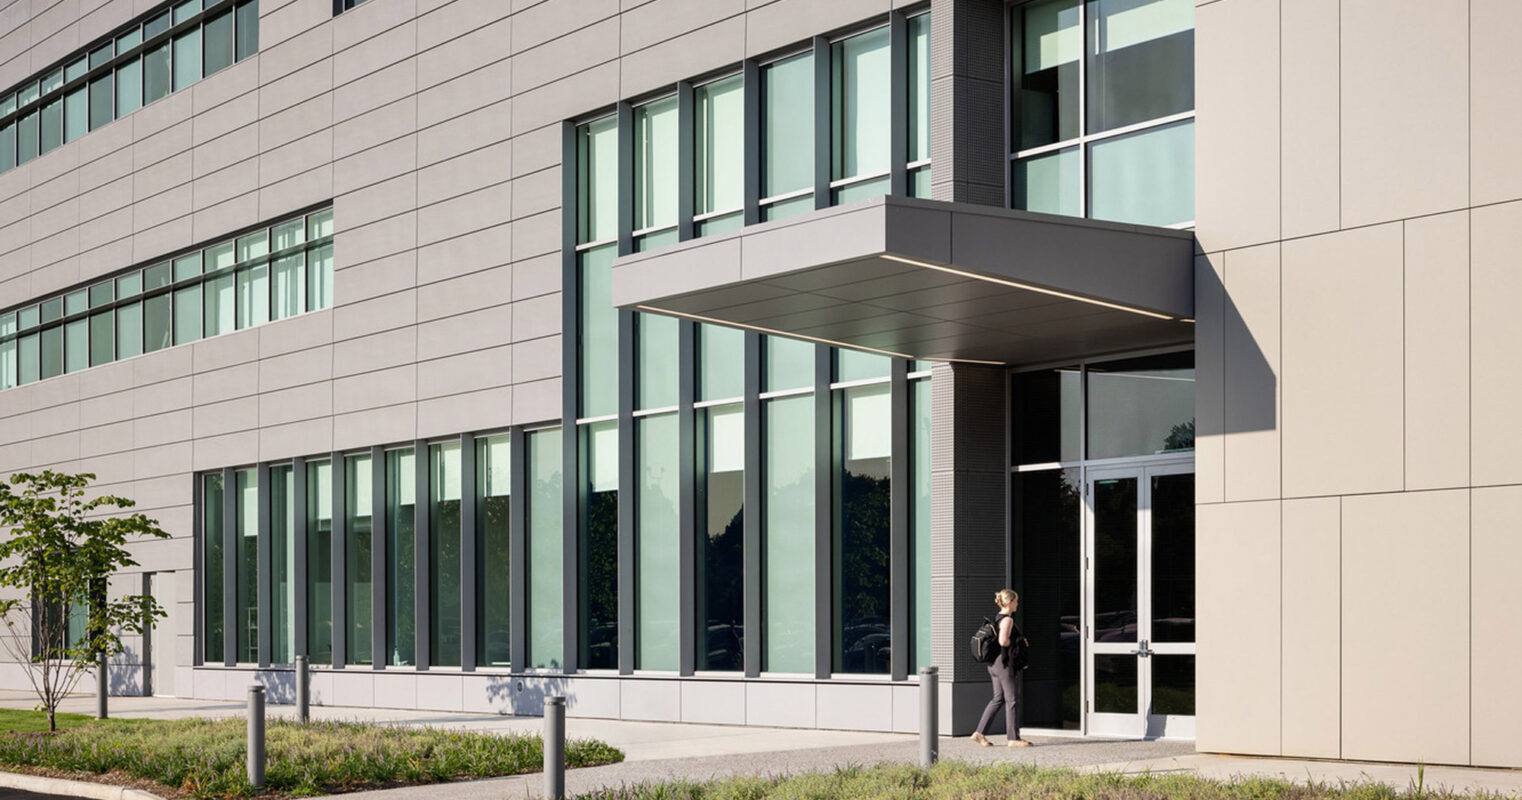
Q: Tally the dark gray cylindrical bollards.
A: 5